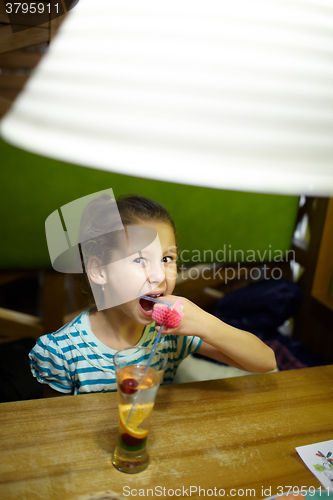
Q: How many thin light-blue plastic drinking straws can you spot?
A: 1